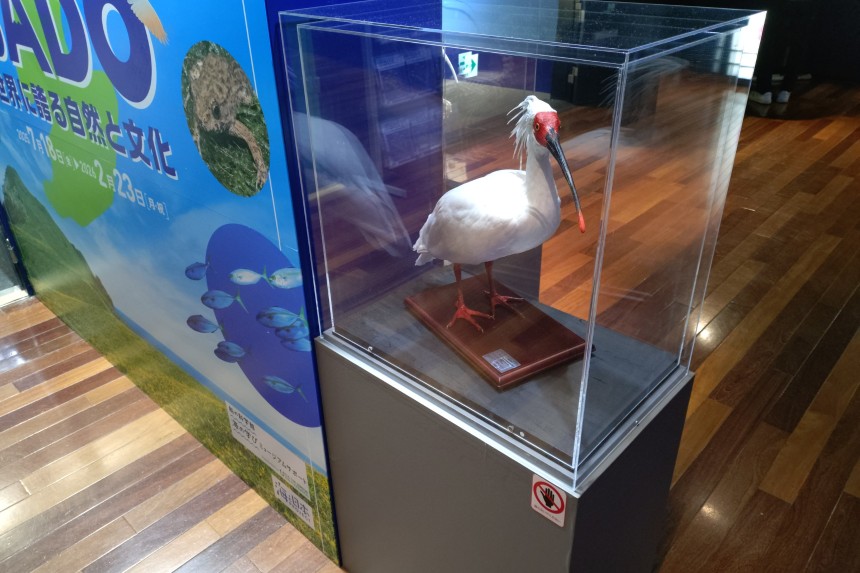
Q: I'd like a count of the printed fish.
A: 11